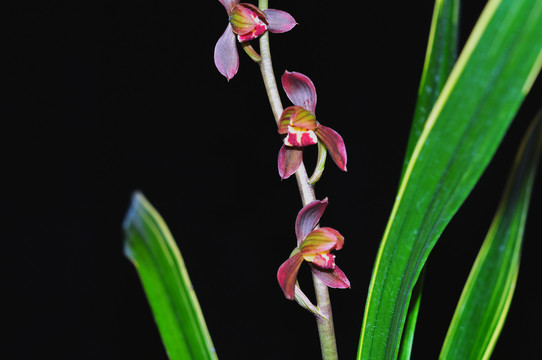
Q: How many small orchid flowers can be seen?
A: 3